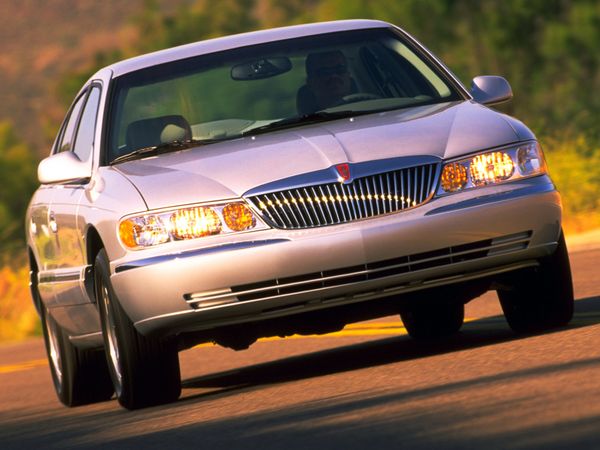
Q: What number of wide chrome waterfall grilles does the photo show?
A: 1